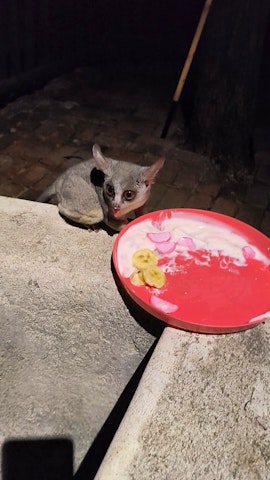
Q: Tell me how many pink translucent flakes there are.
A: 5